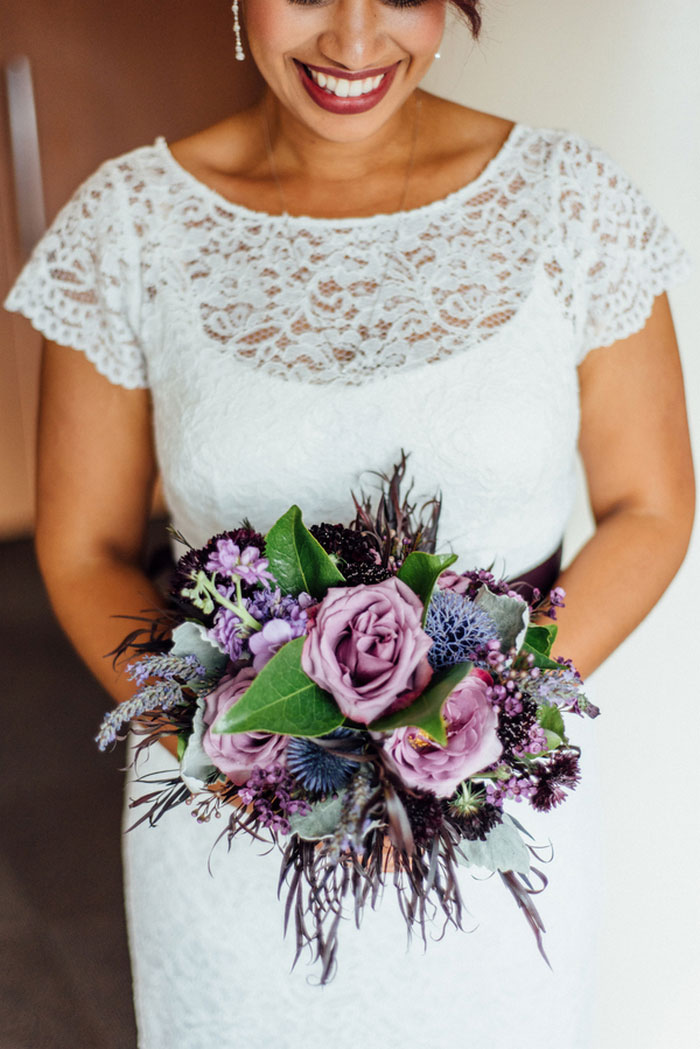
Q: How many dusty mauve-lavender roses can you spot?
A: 3